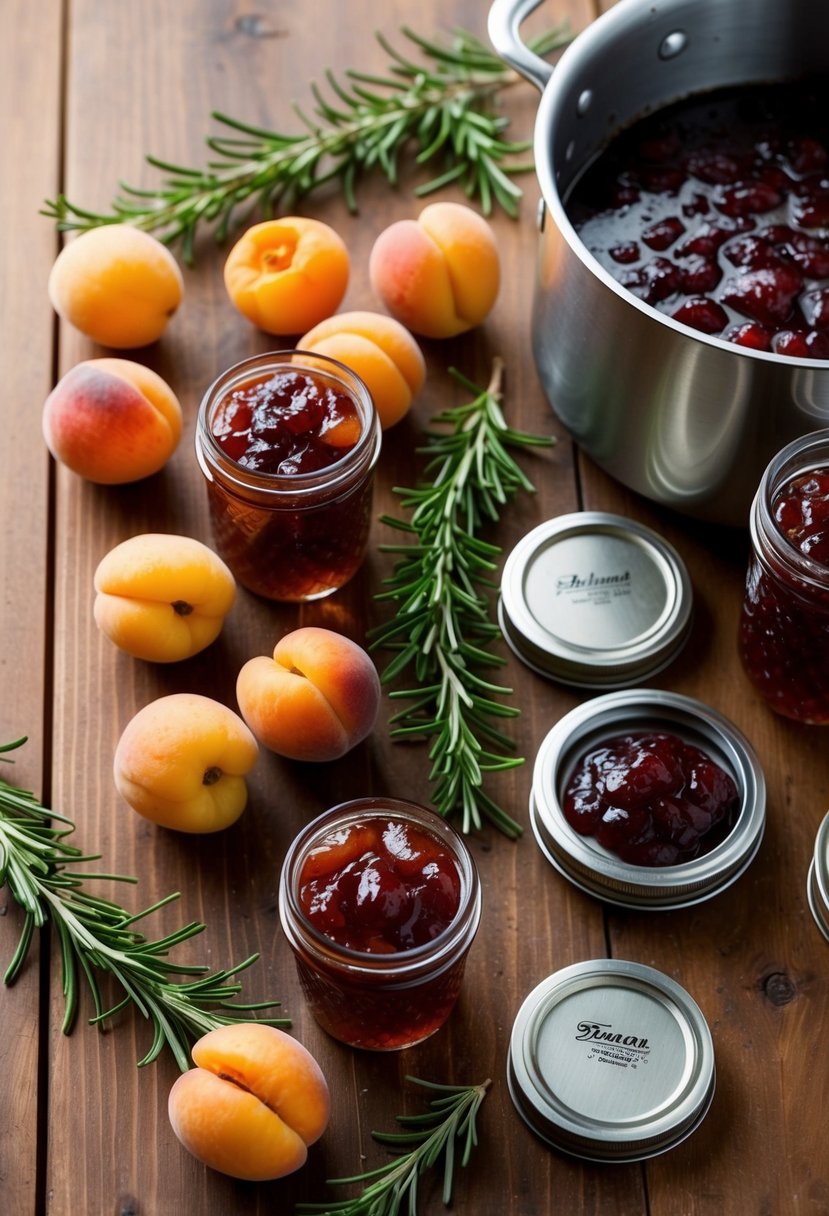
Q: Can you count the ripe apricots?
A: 9